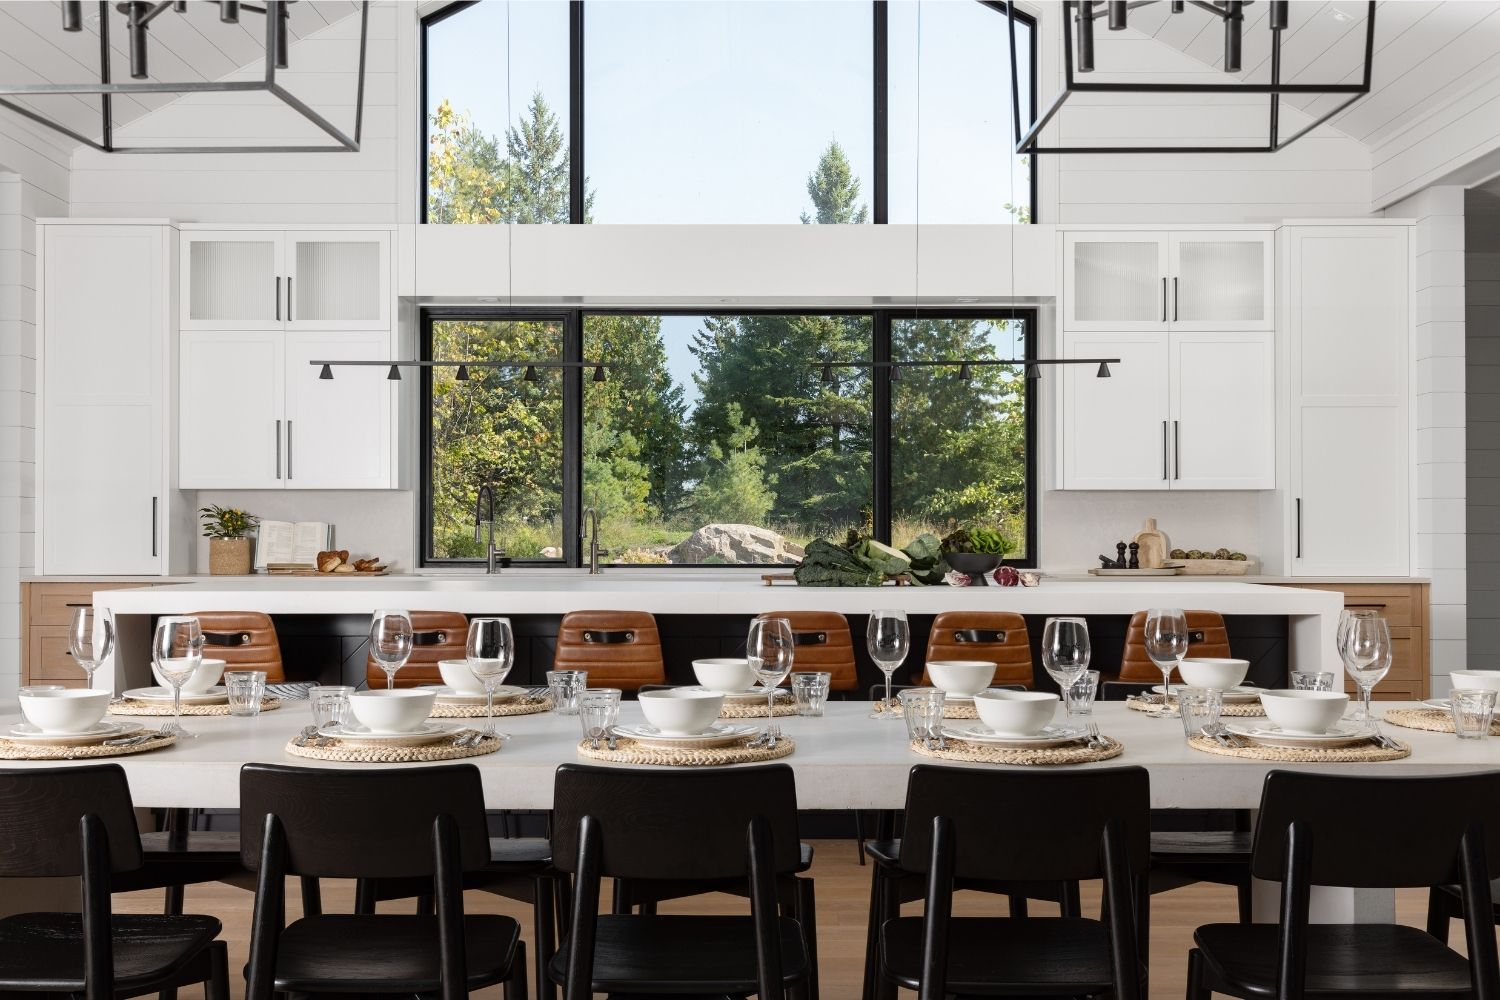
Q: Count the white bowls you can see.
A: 11